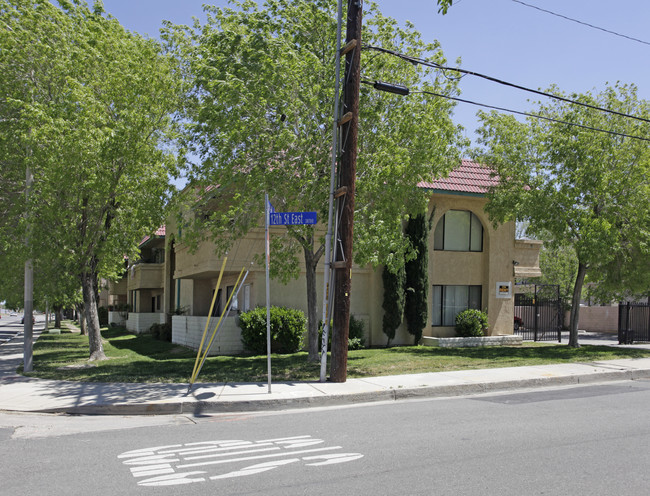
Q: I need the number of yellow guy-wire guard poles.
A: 2